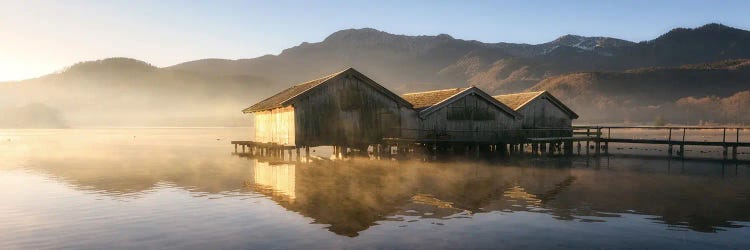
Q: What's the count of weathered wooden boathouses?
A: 3